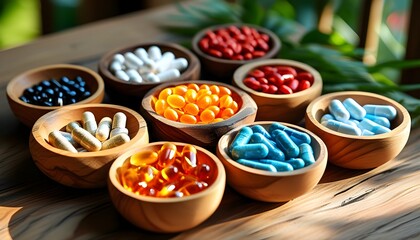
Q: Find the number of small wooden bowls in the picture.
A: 9